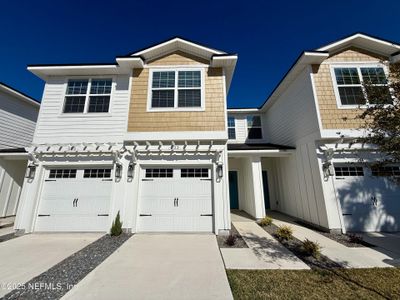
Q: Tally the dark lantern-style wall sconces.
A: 5